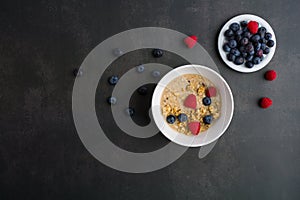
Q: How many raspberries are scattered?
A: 3